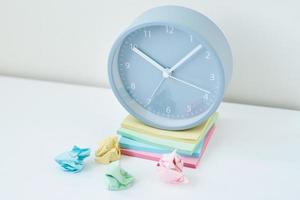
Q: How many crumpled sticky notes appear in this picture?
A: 4